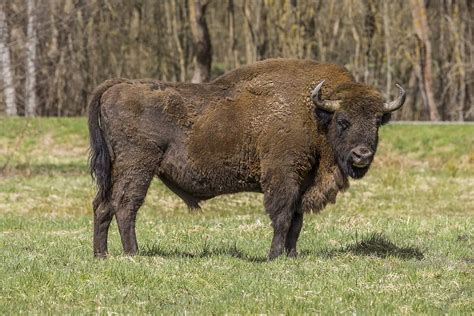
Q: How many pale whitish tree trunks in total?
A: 2